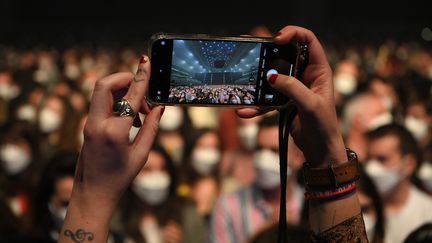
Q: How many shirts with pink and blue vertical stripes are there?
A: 1